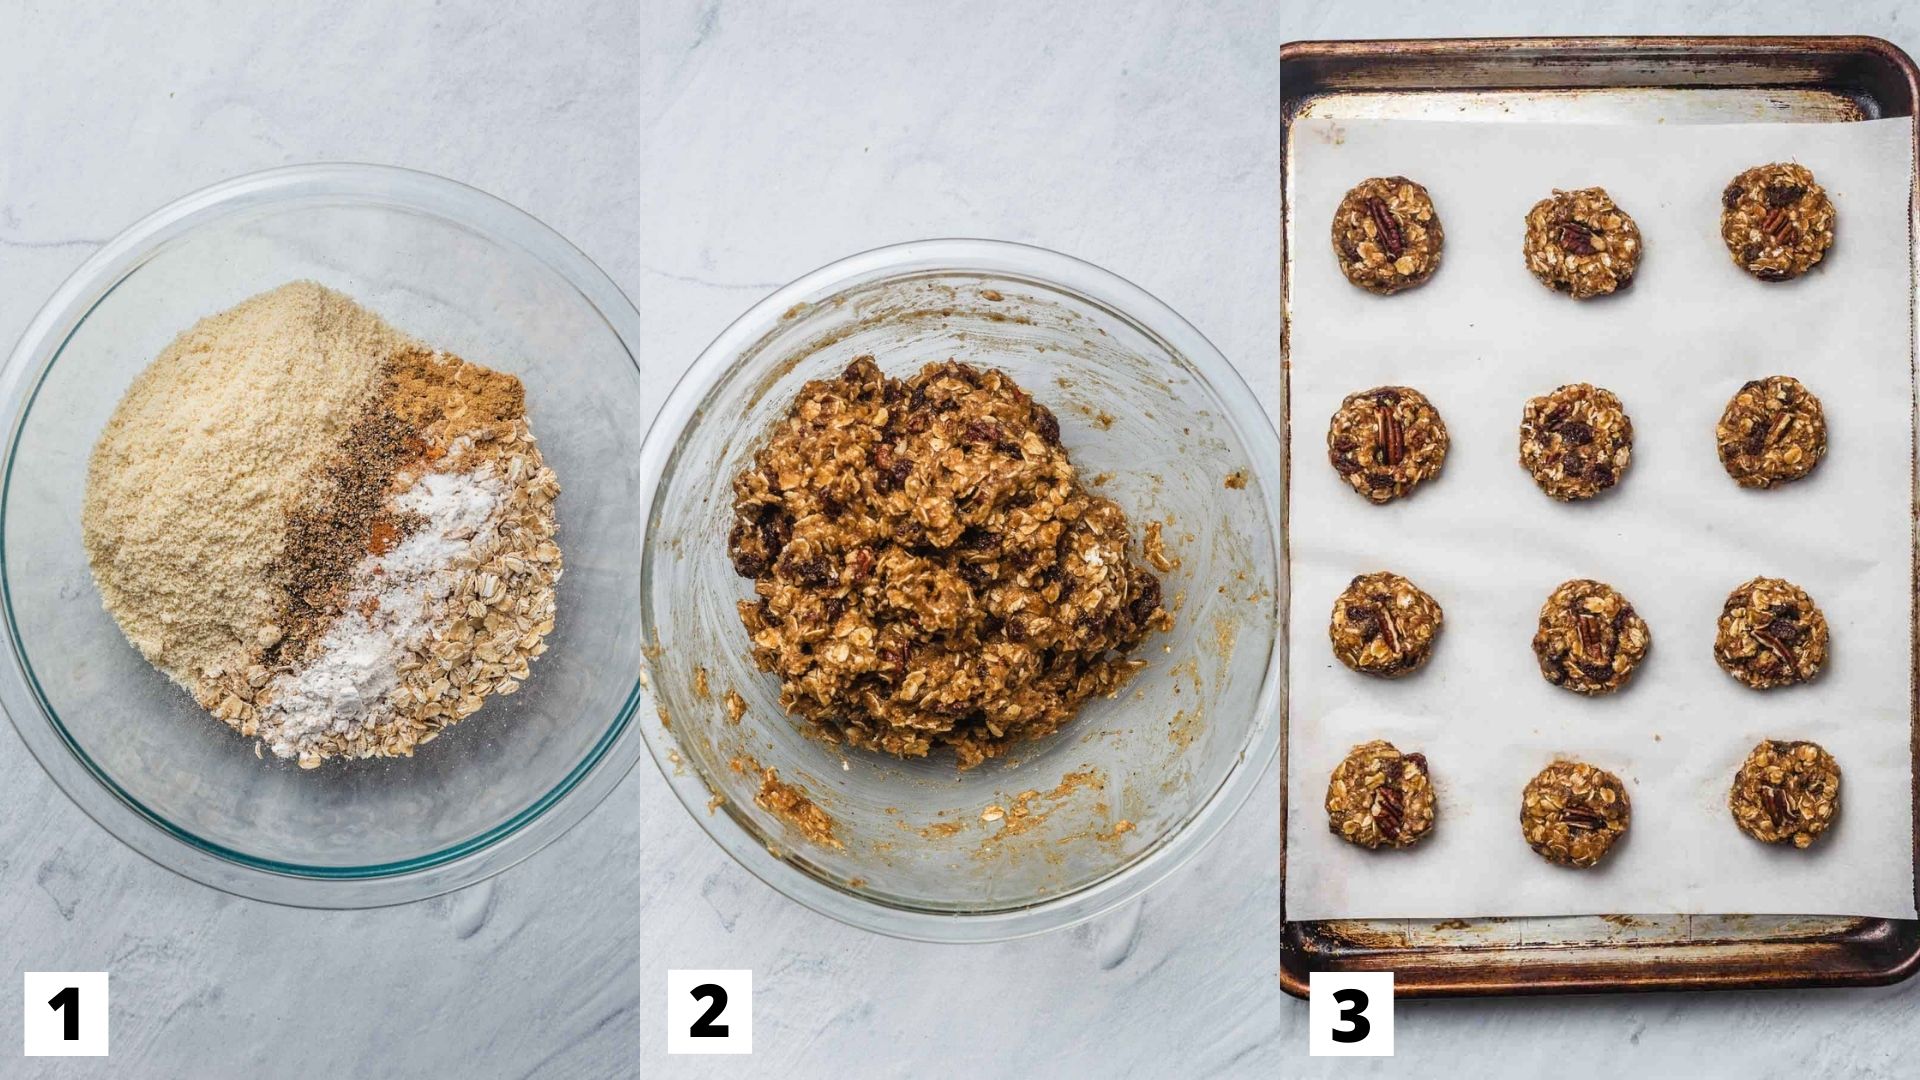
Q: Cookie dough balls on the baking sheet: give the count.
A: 12